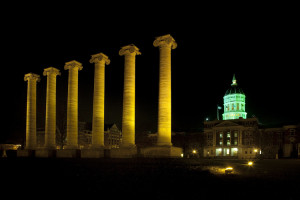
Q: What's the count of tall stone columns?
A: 6